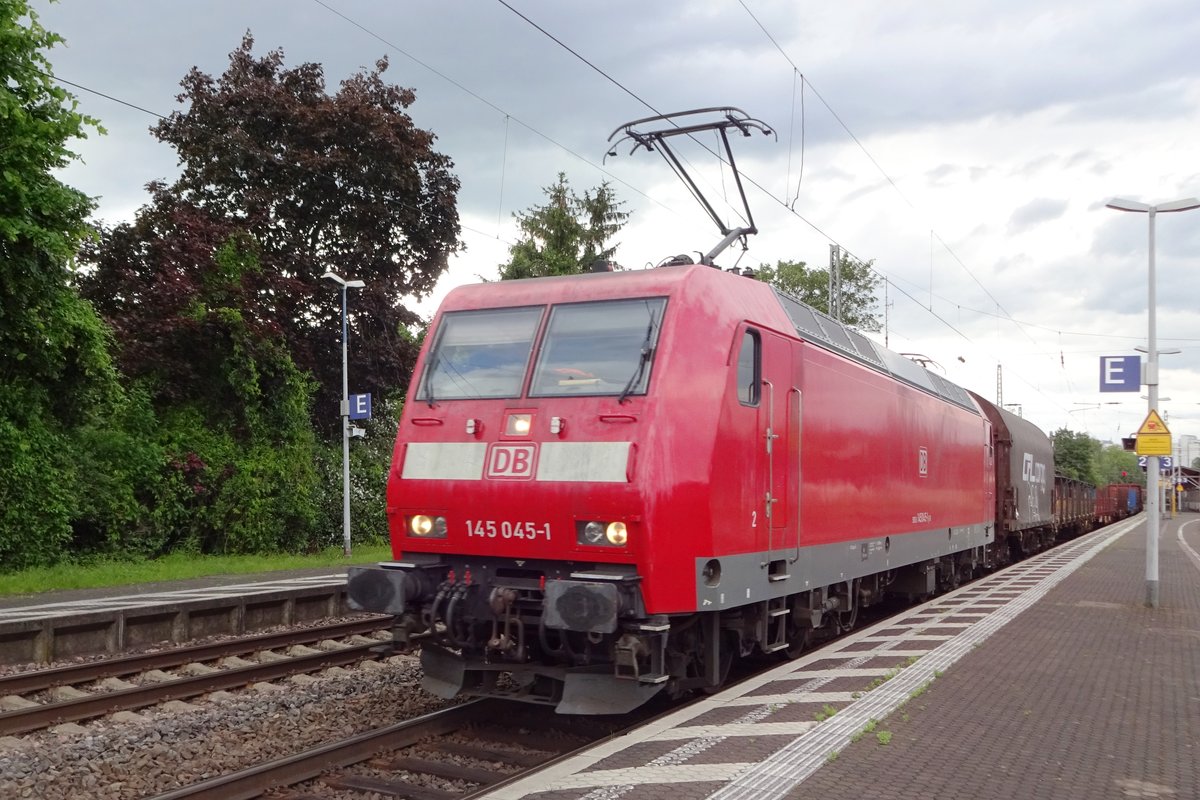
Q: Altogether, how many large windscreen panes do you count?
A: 2